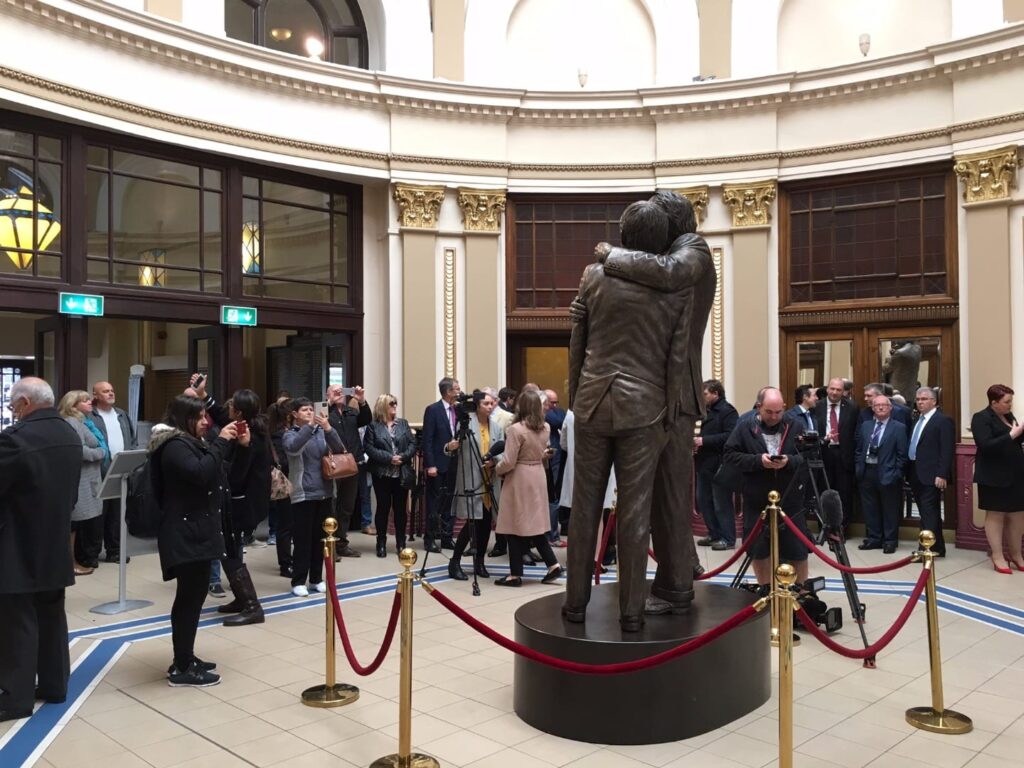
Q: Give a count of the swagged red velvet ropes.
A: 6